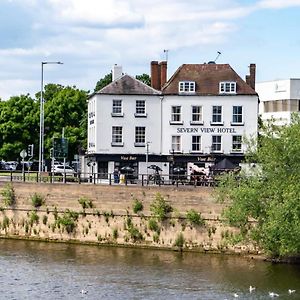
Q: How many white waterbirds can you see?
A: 5